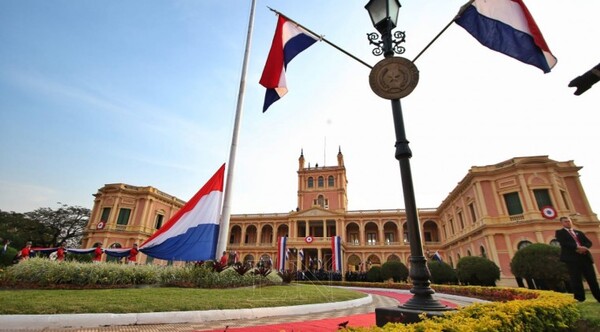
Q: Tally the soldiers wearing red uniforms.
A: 5